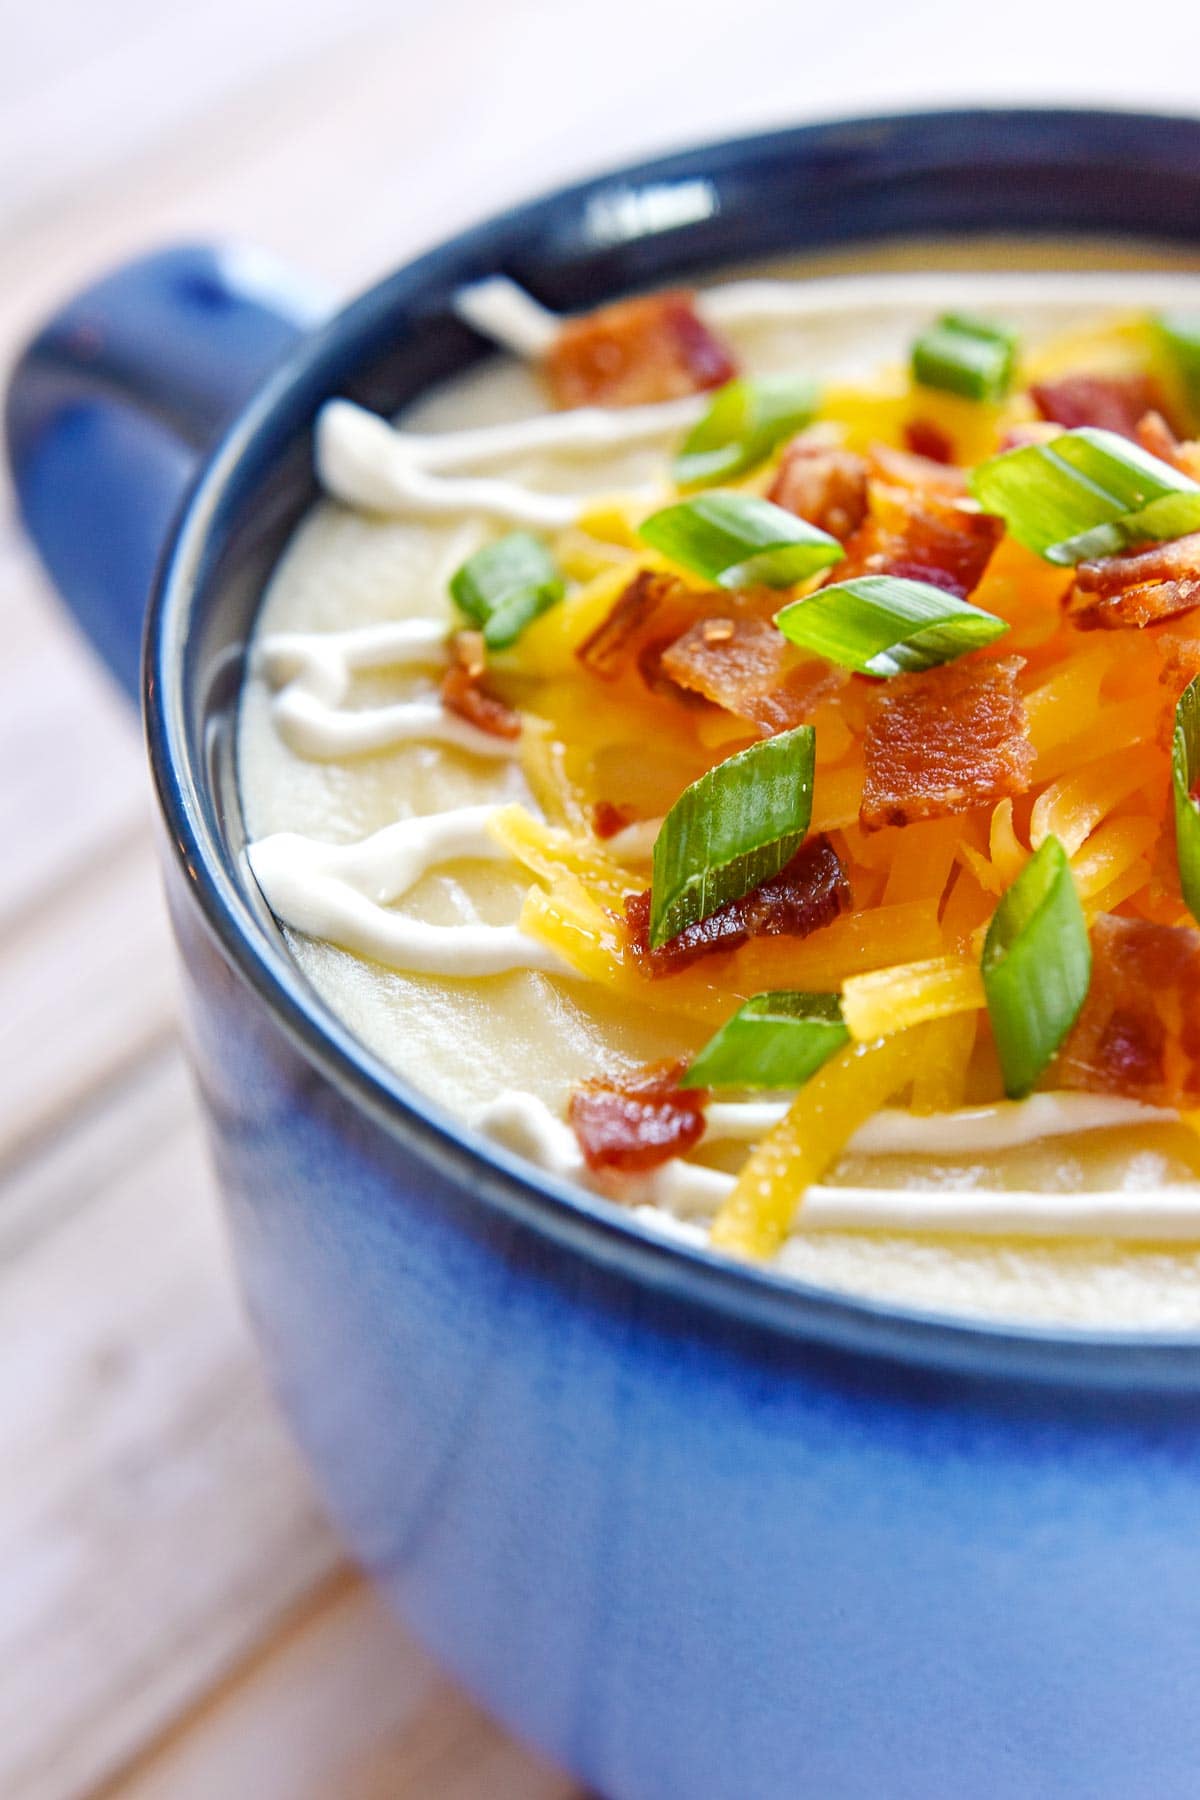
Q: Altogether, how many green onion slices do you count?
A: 11